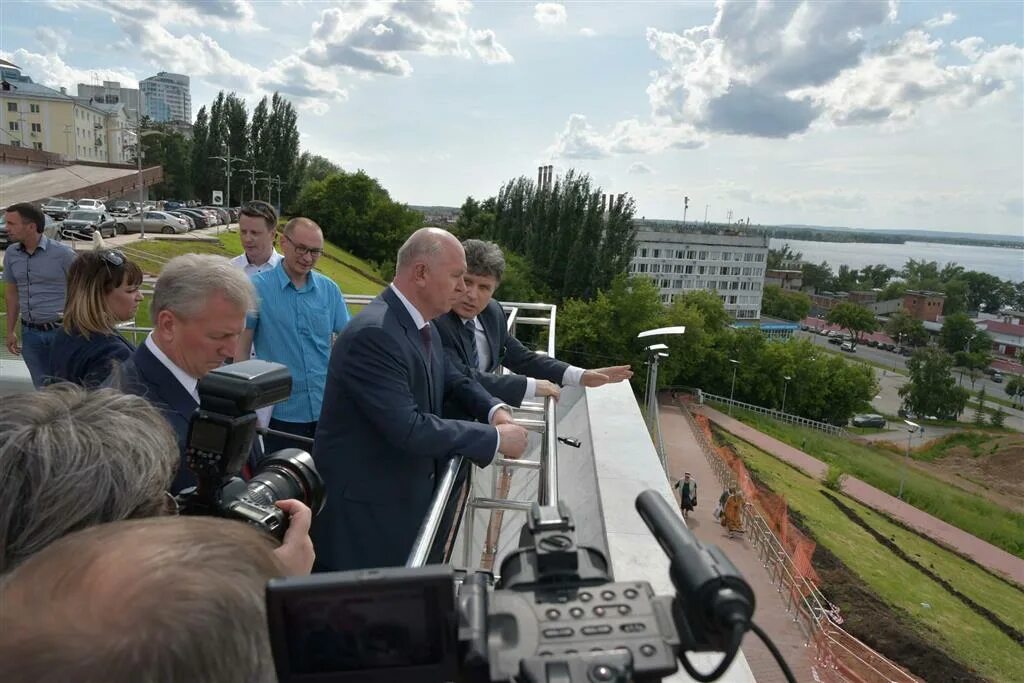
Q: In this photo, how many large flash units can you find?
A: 1